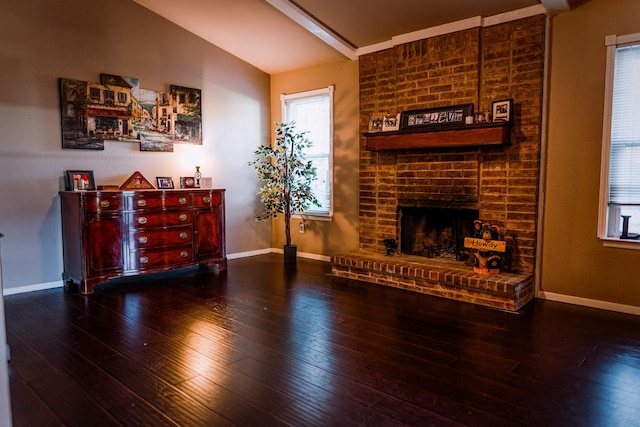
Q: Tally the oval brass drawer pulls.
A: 10